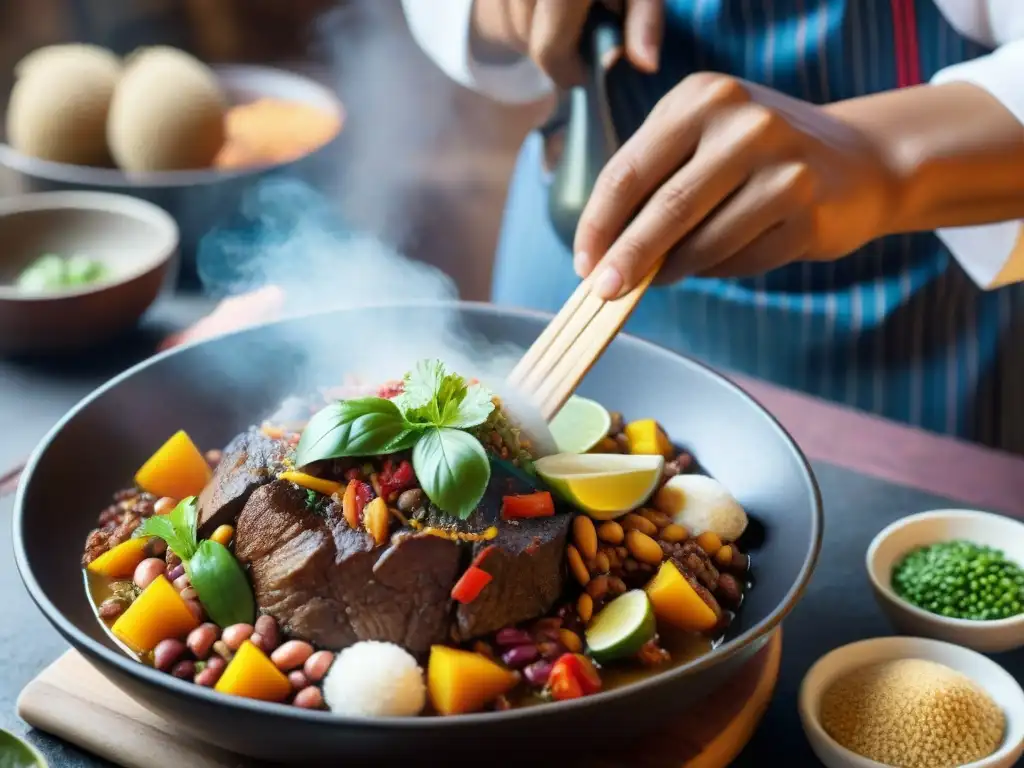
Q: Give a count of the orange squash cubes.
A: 7